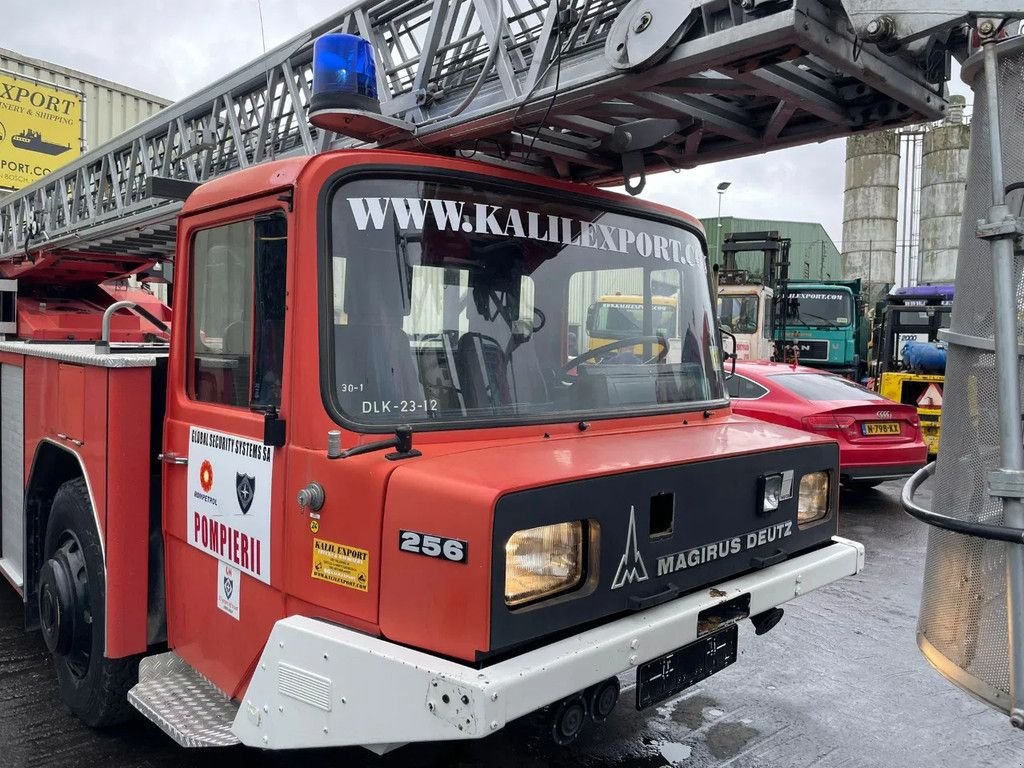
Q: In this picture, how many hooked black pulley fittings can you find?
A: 1